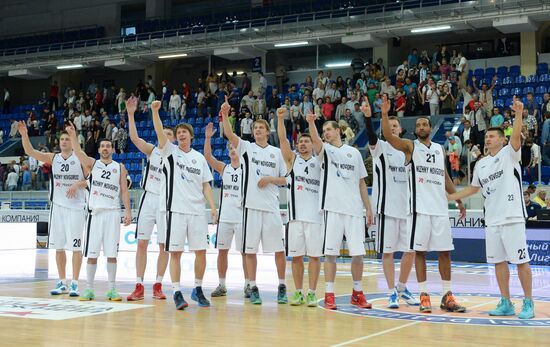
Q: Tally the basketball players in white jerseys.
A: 11